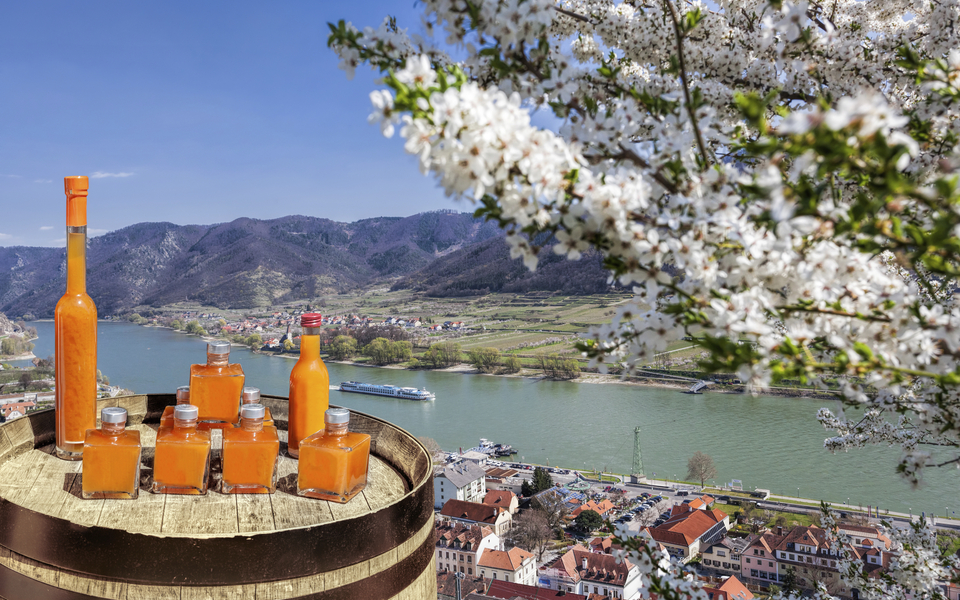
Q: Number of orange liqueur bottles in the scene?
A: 9